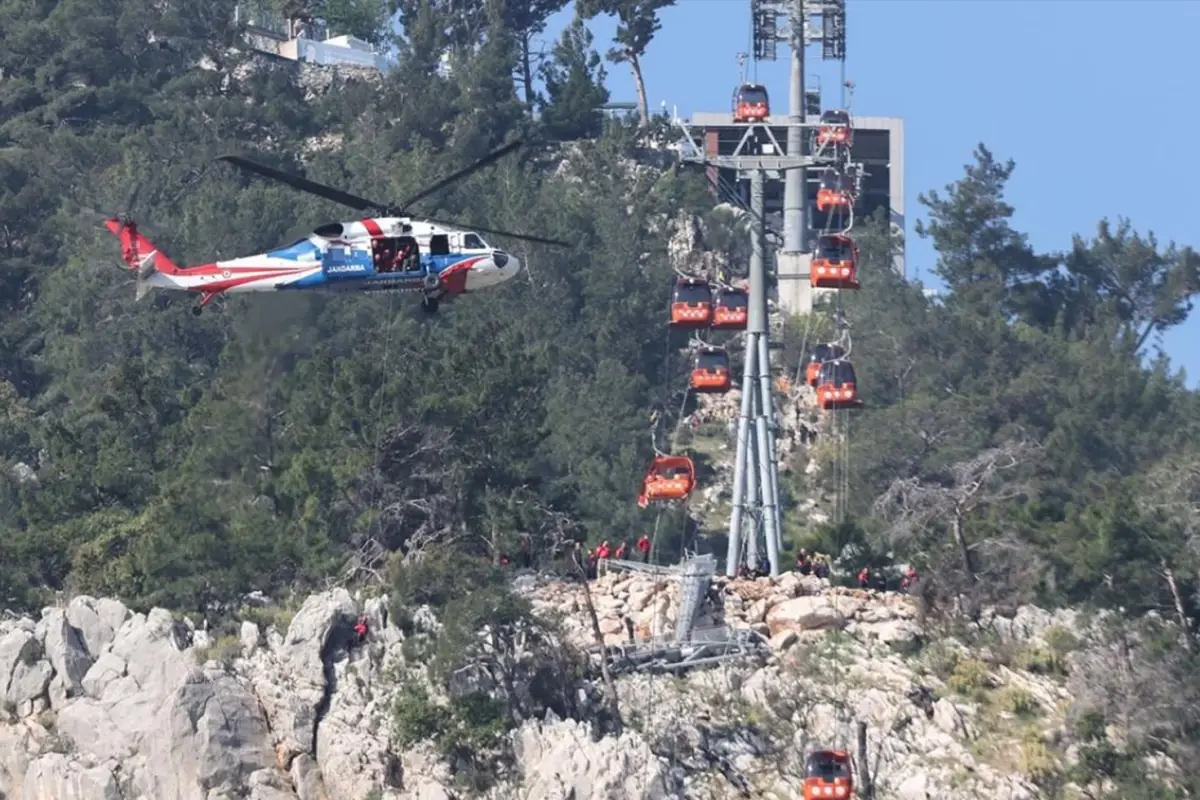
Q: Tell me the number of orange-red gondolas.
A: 11